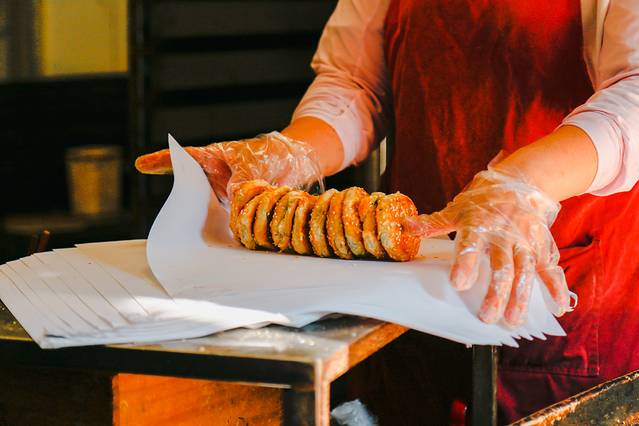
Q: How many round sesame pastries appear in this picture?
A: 10